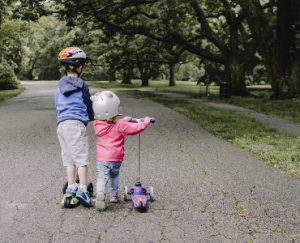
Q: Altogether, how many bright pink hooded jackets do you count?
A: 1